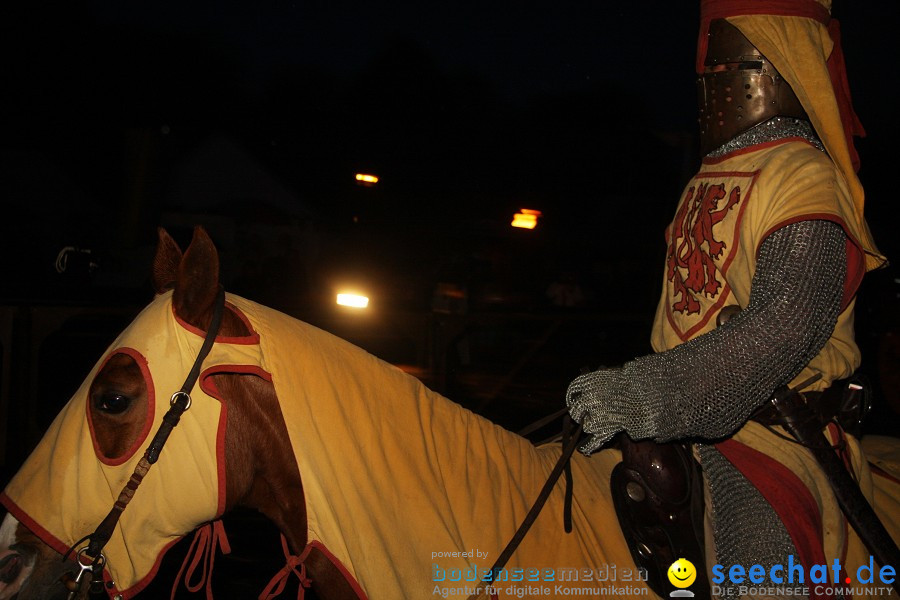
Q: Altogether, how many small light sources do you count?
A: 3